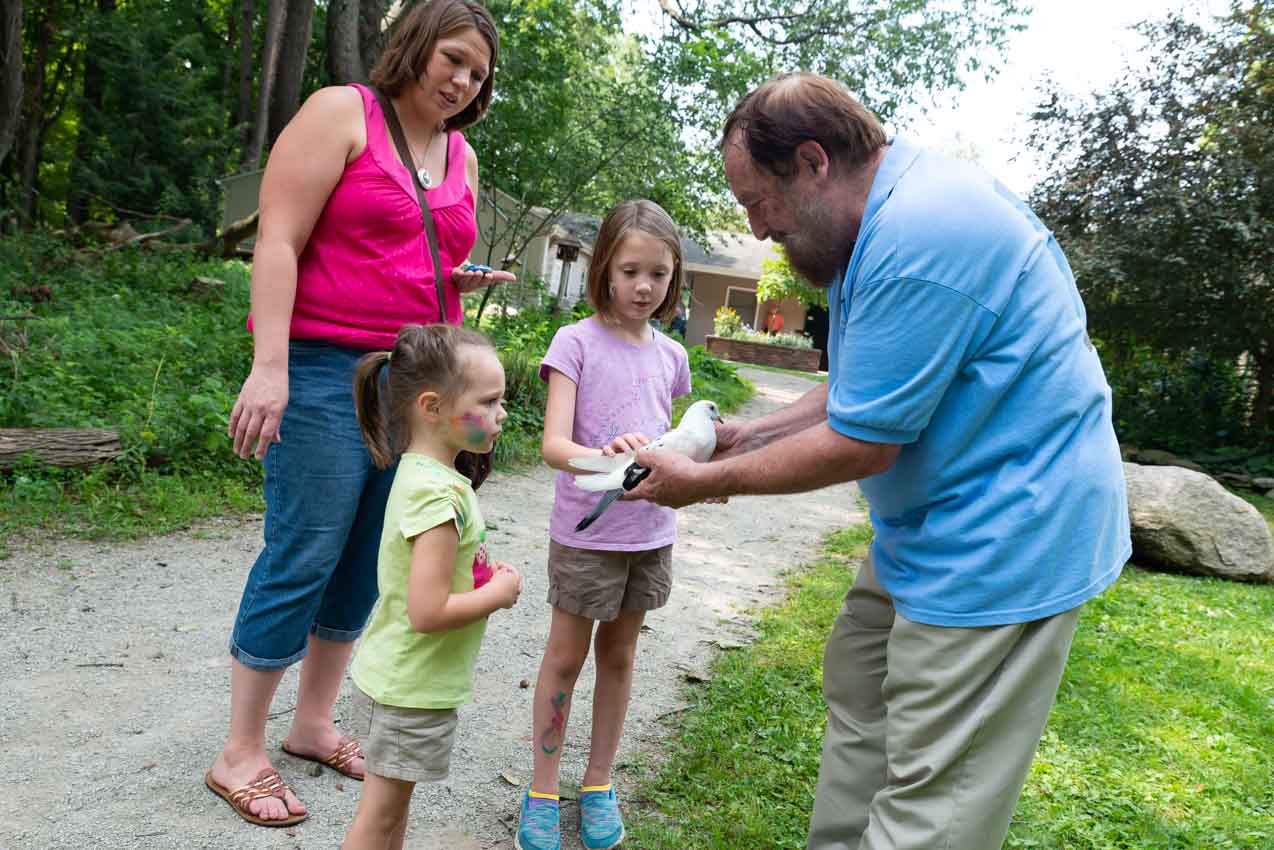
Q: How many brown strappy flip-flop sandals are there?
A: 2